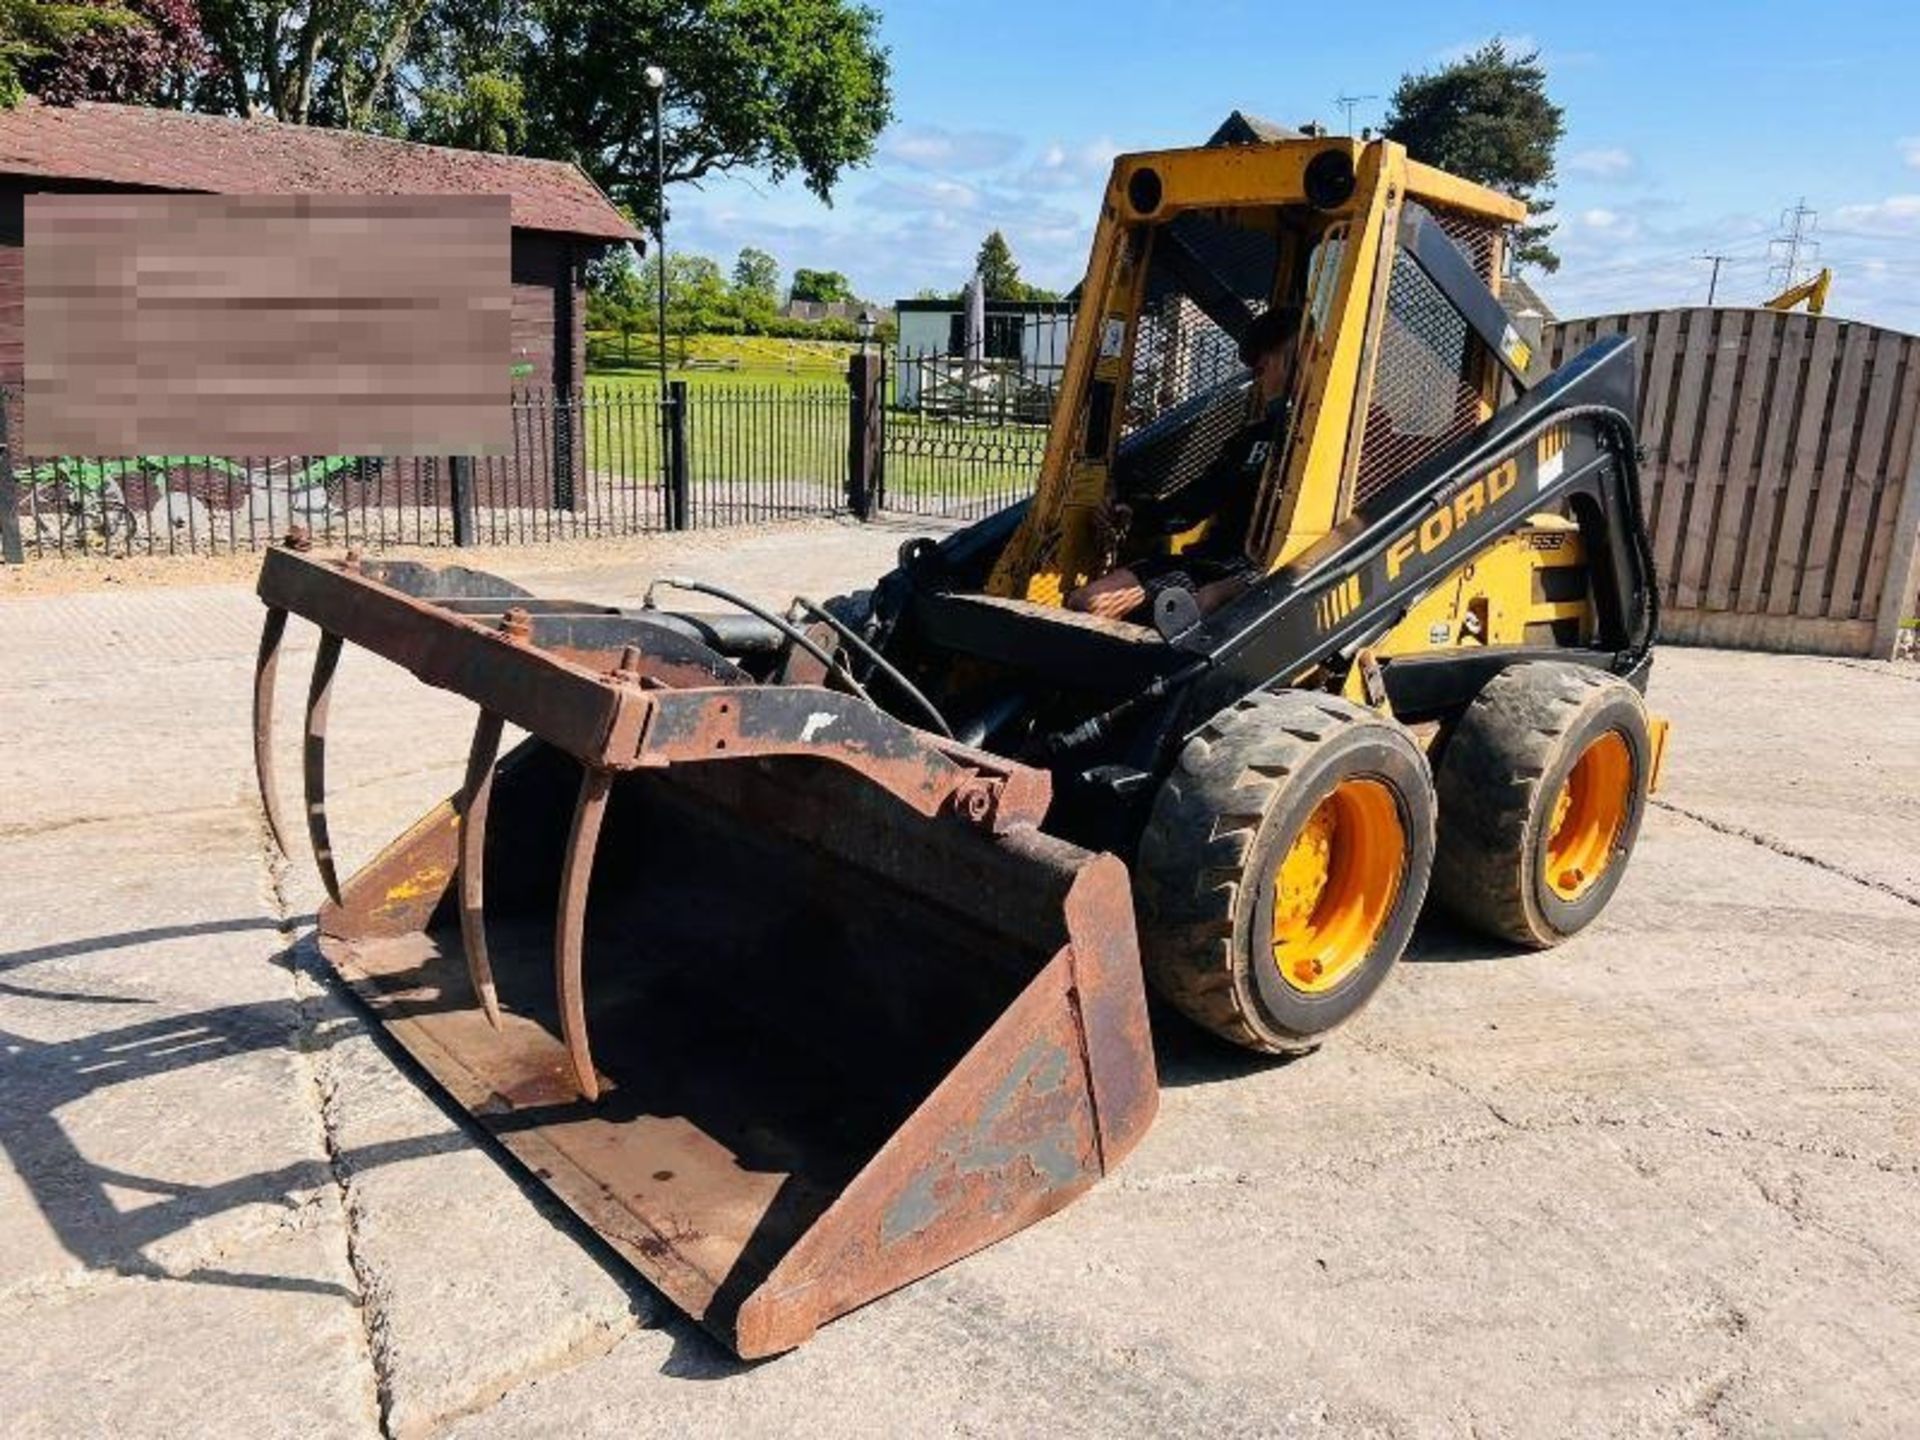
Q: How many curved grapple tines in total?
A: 4